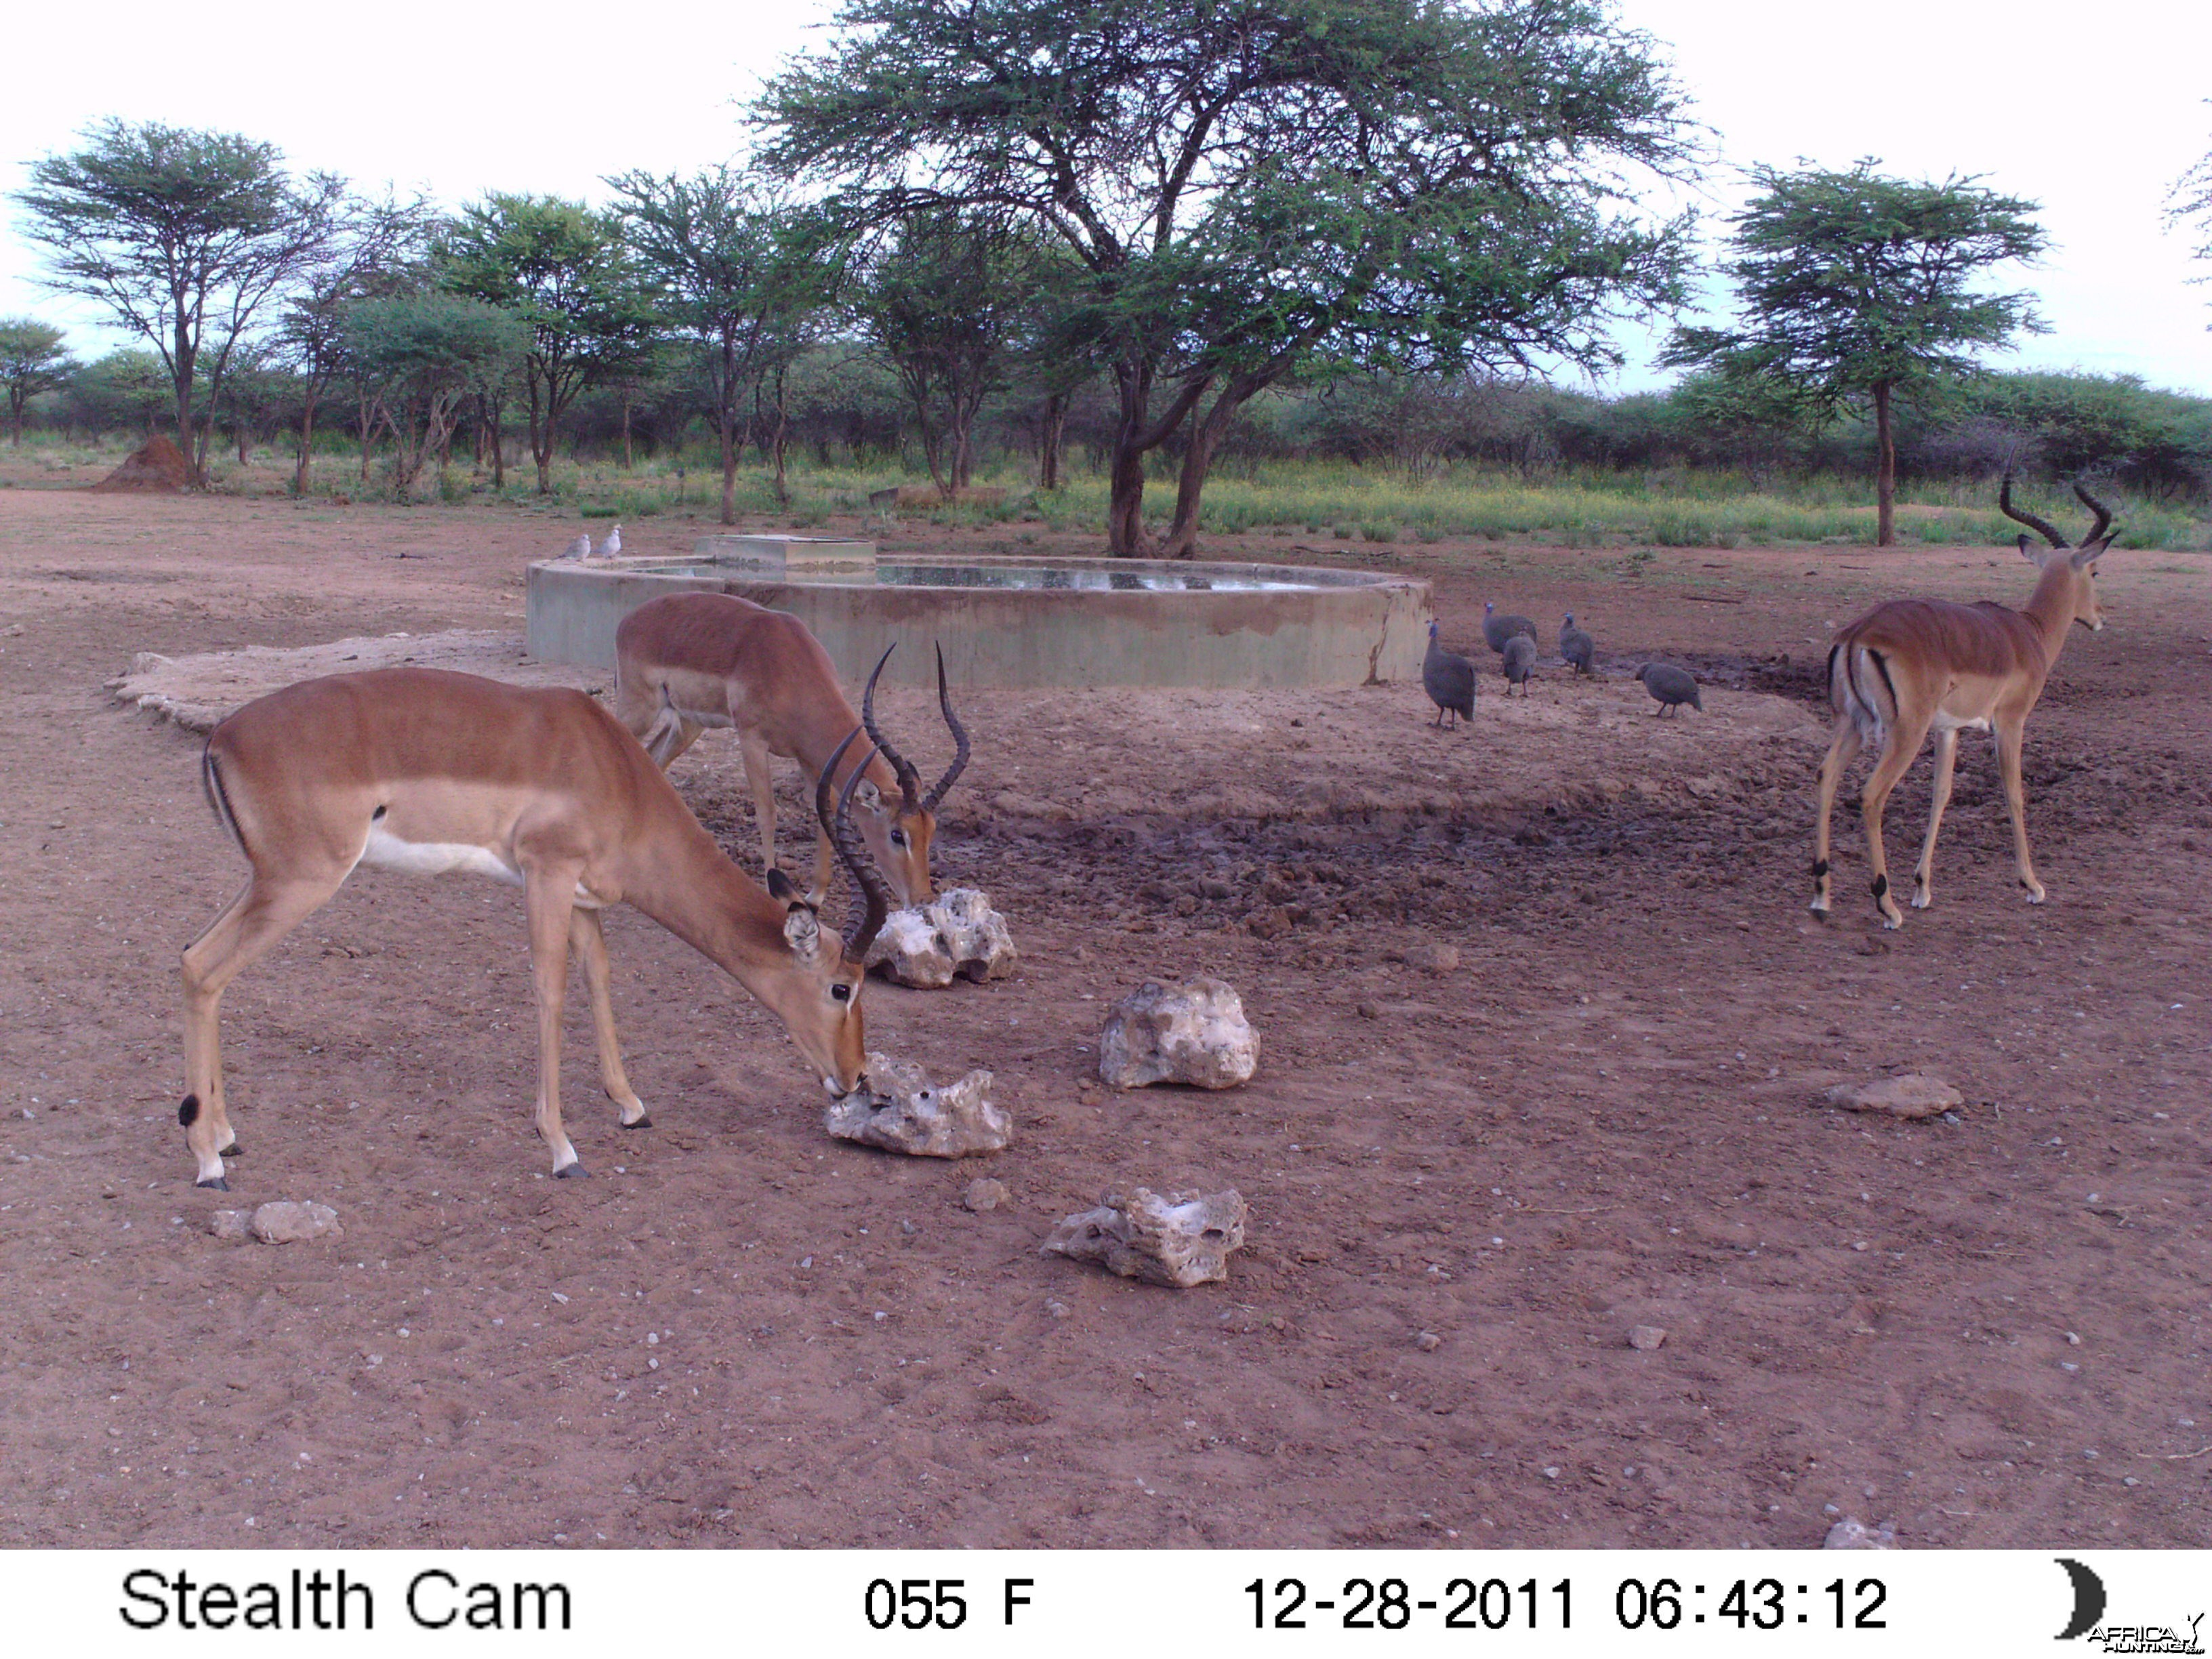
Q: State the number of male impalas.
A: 3